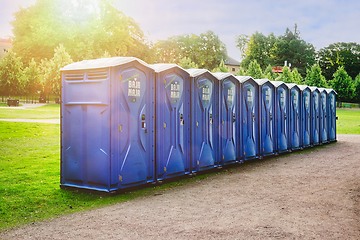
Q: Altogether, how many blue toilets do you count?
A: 12